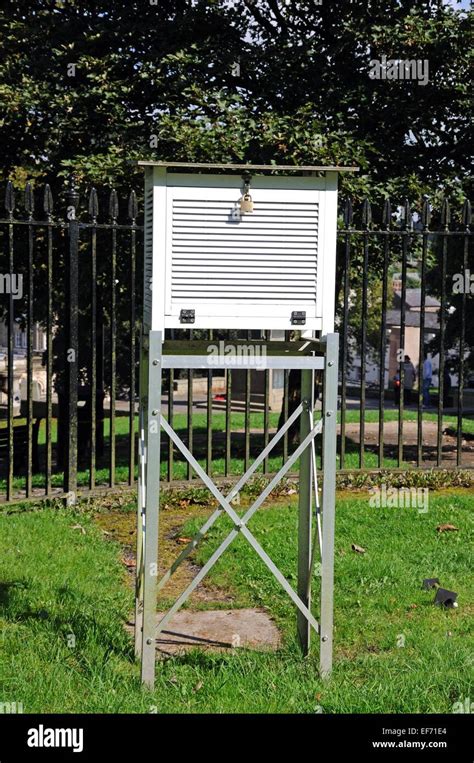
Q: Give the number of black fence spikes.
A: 13